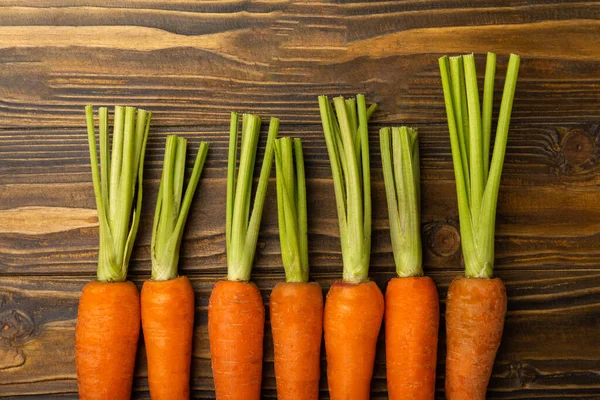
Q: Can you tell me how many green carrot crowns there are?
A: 7